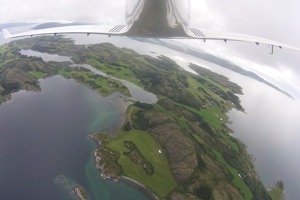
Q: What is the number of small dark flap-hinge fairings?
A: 8